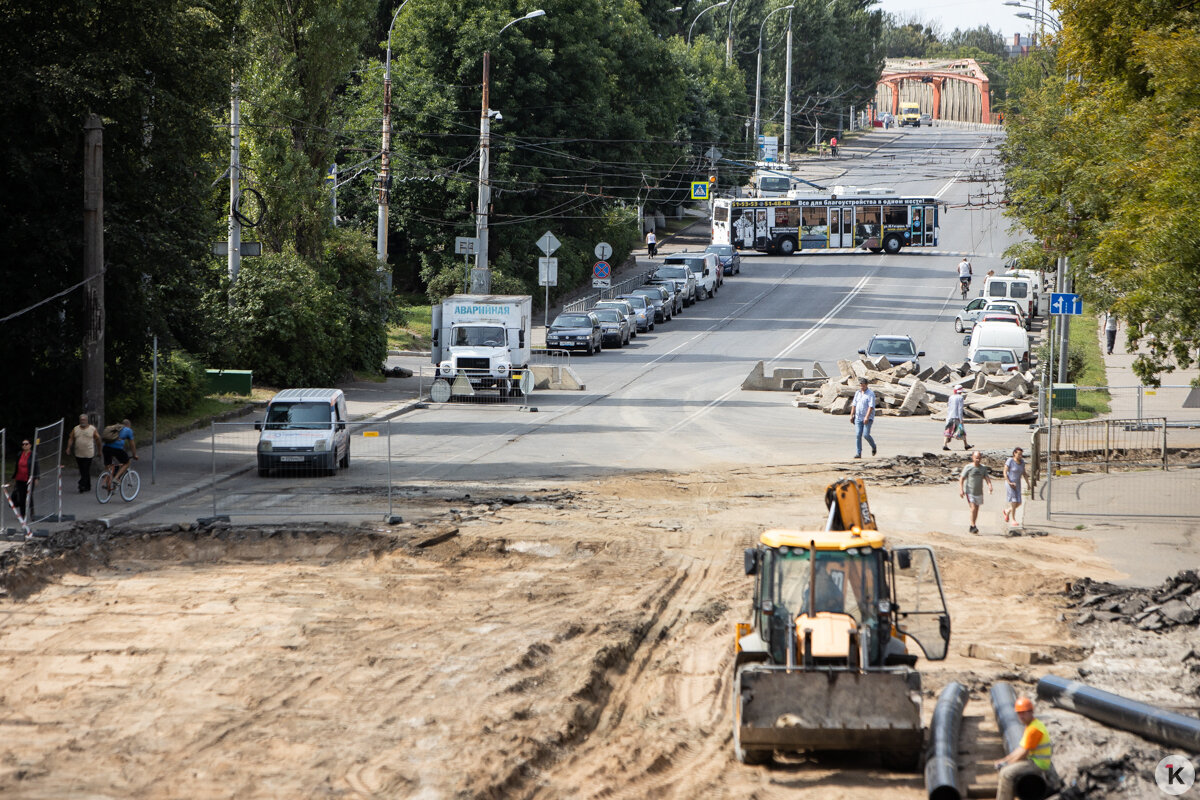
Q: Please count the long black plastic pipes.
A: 3